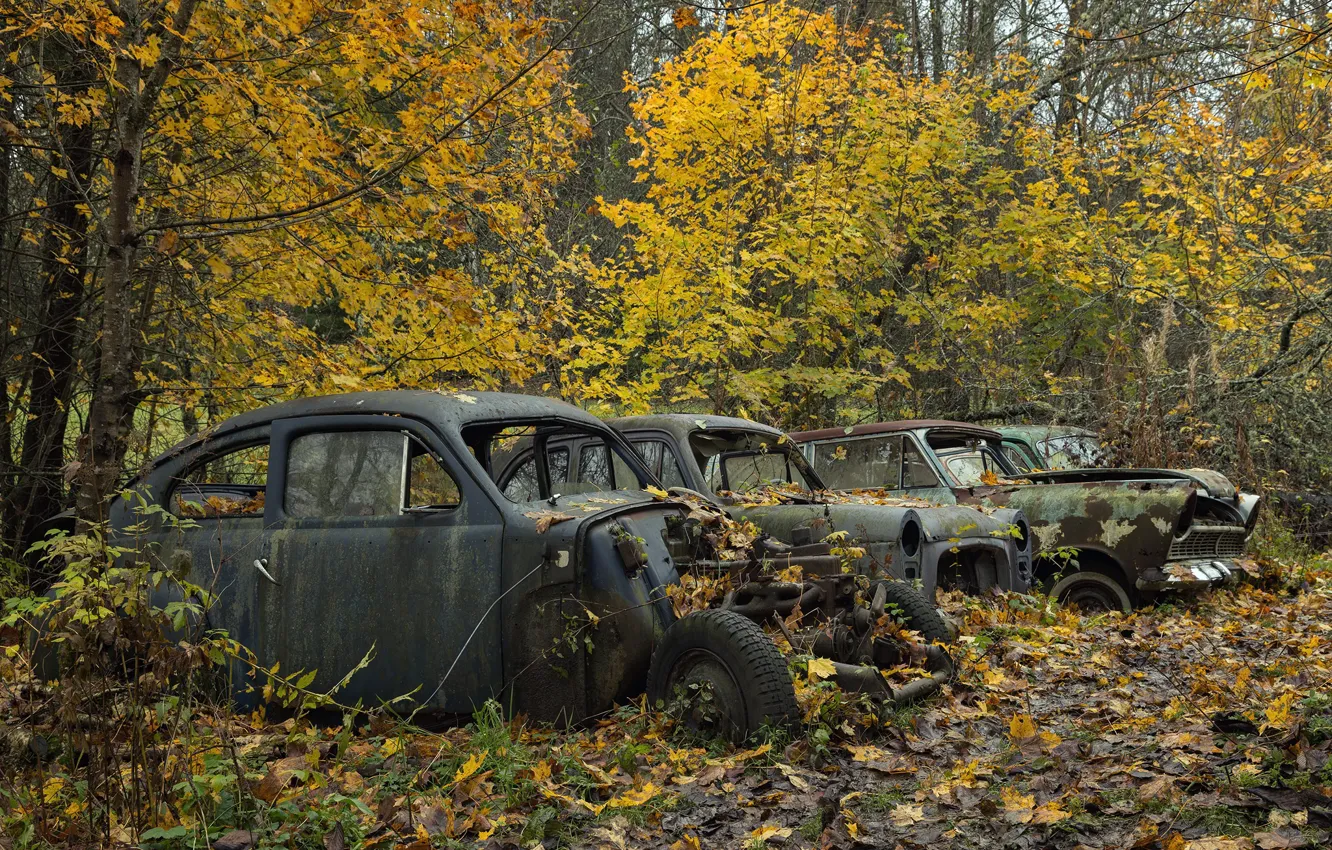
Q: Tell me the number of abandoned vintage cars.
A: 4